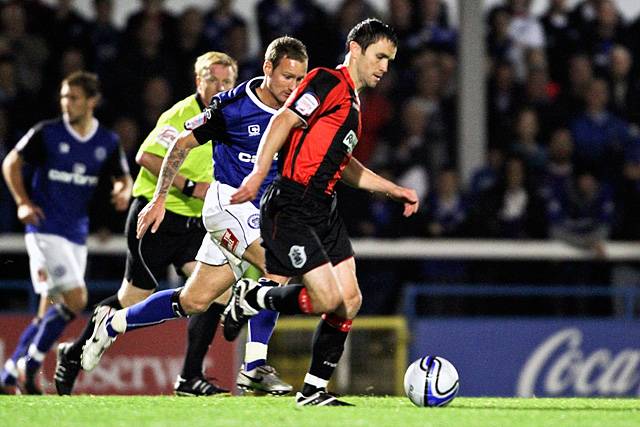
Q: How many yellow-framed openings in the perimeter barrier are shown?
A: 1